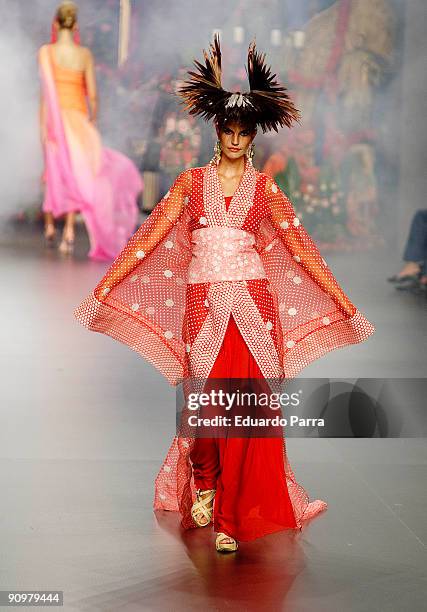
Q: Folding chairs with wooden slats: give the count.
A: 0